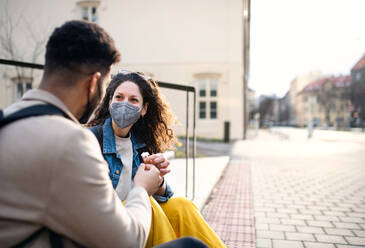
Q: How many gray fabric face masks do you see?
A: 1